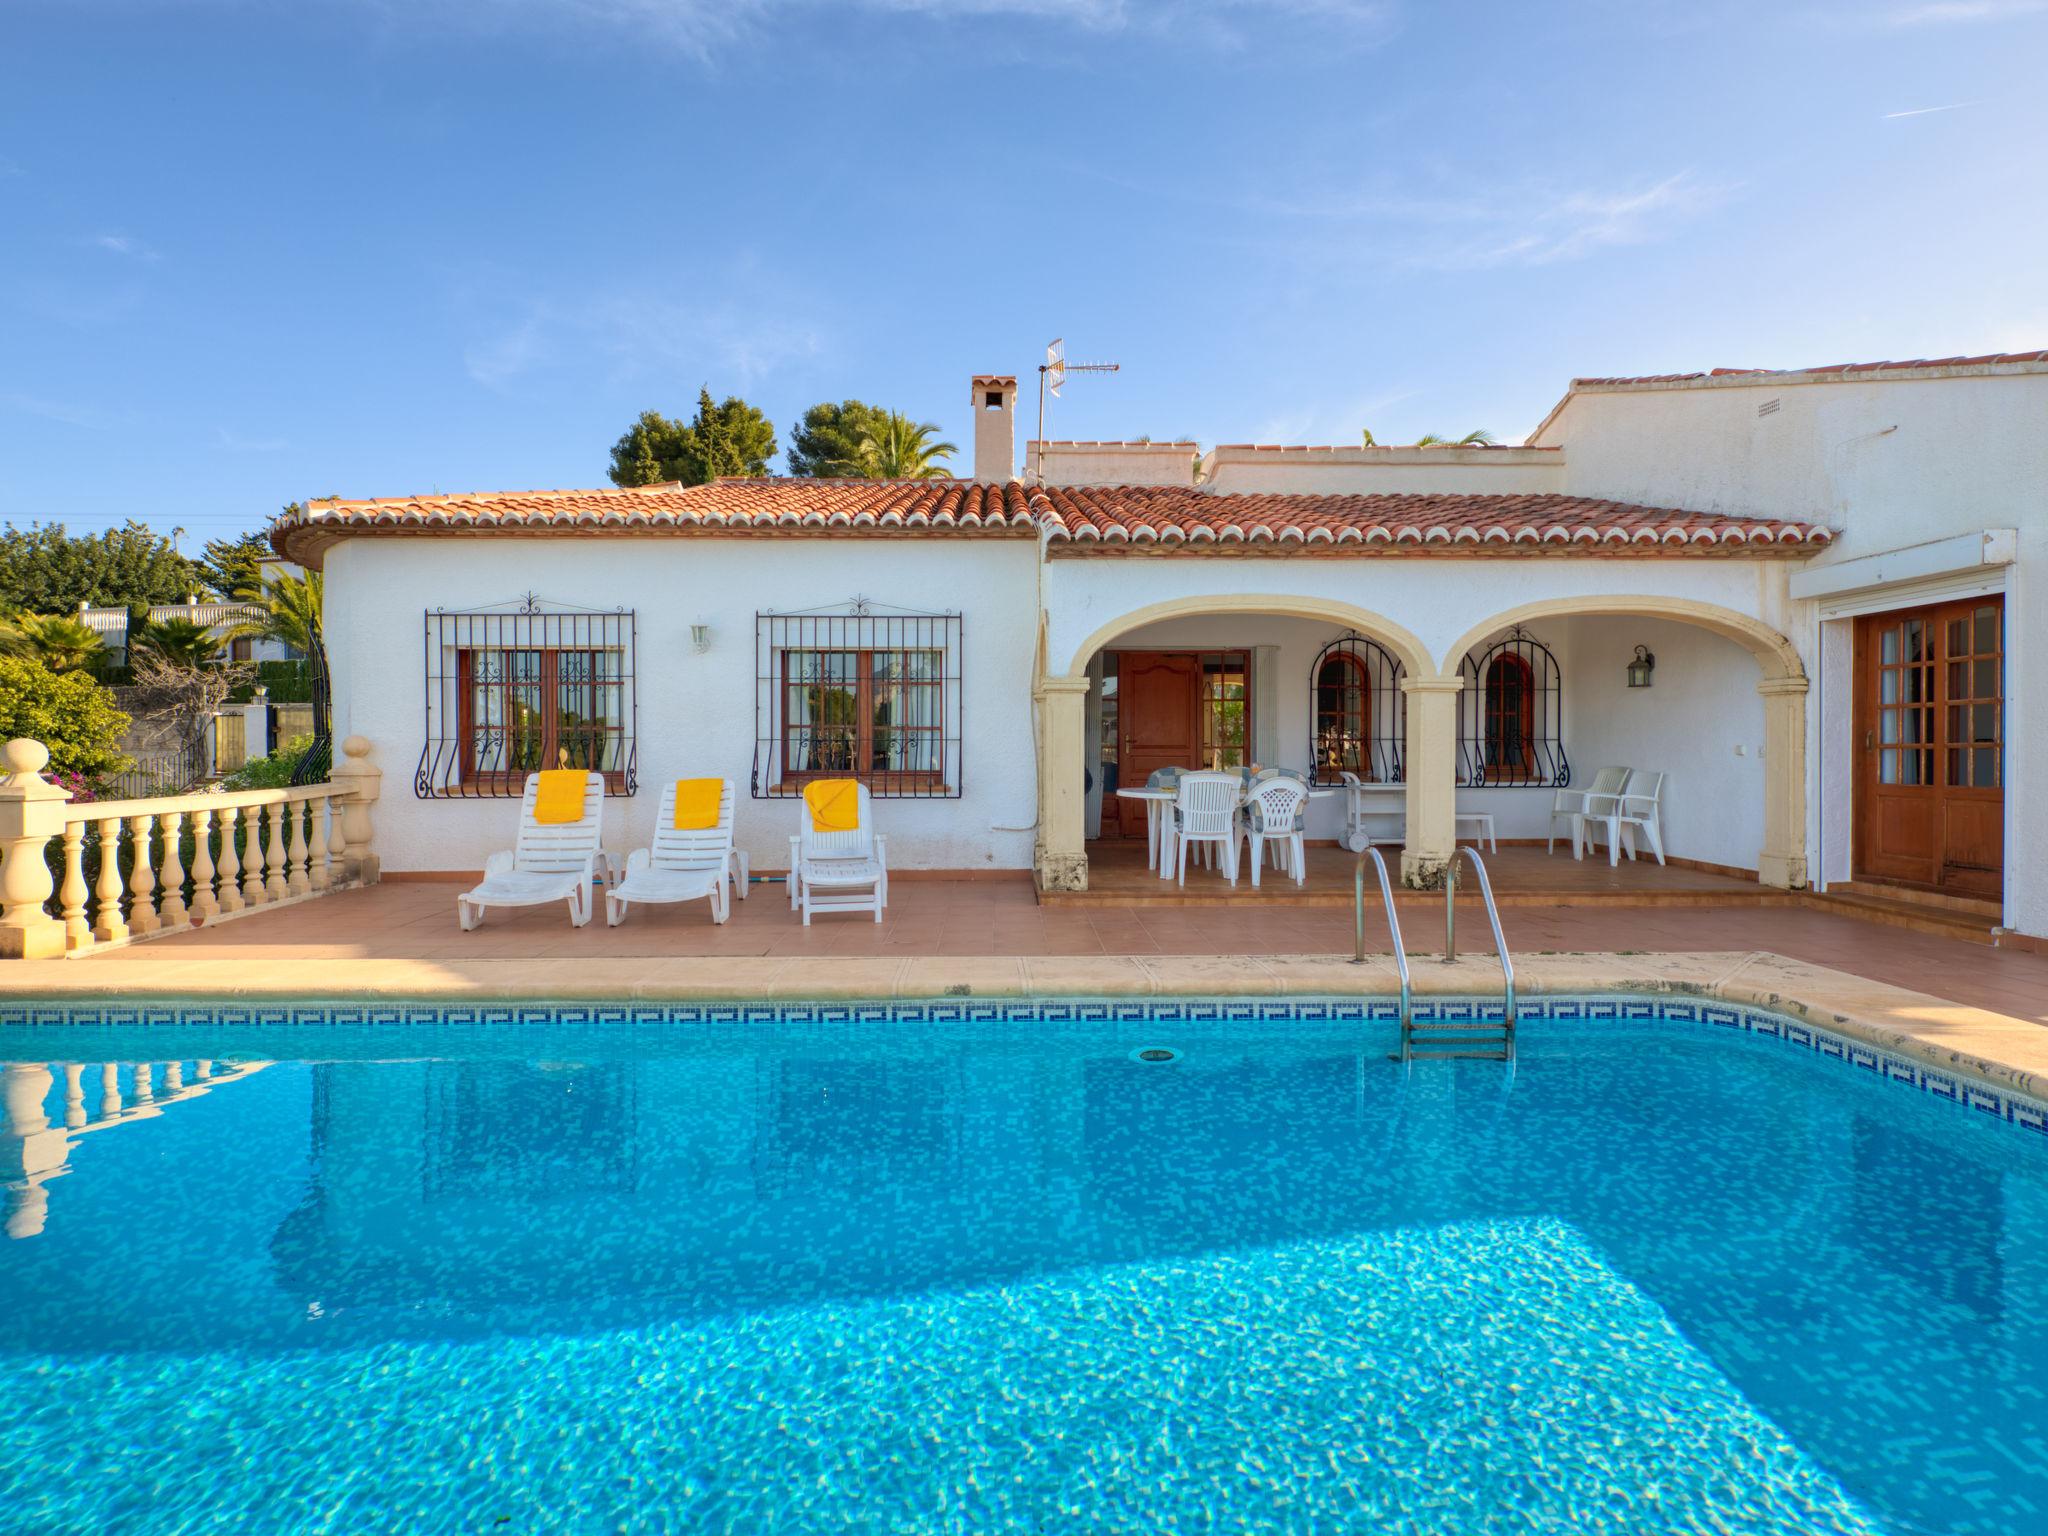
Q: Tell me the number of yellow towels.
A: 3